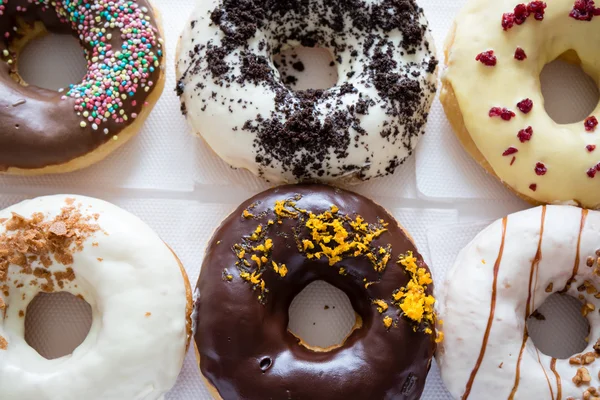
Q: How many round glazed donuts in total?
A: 6